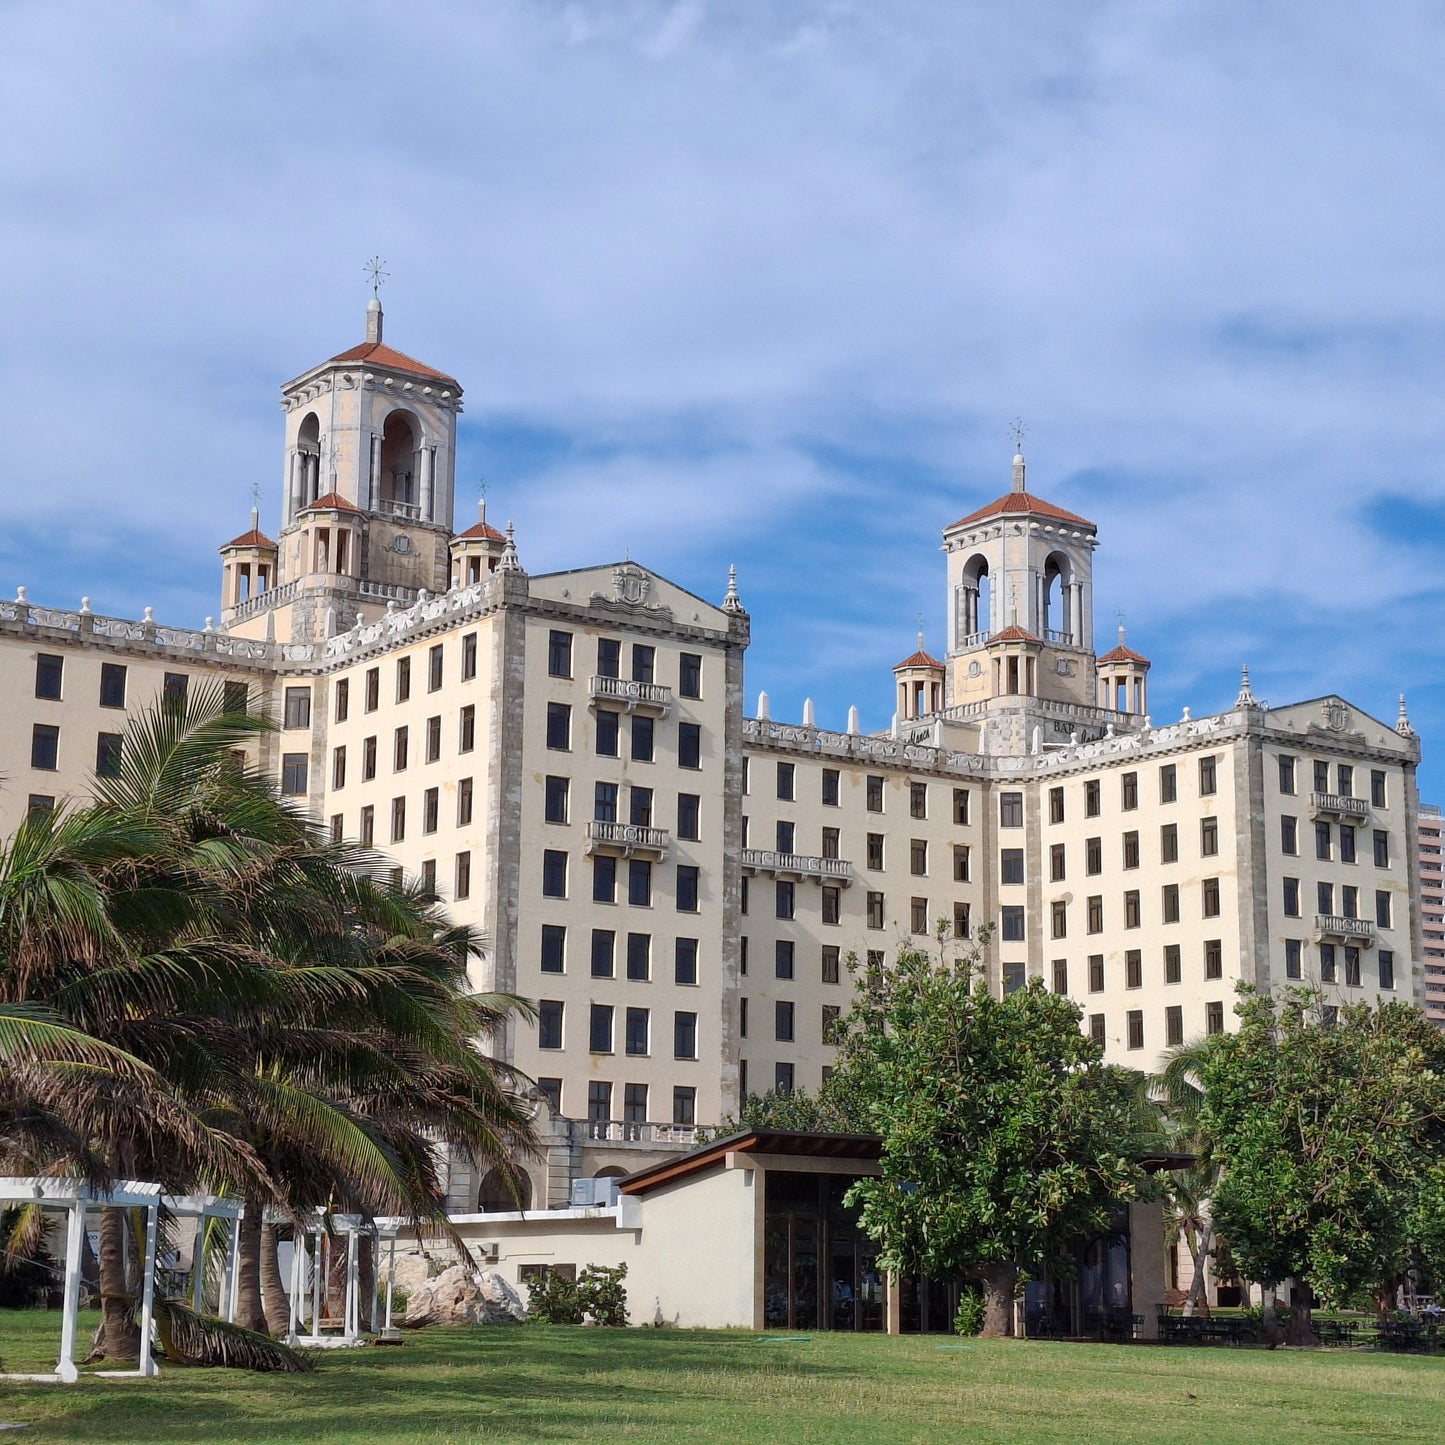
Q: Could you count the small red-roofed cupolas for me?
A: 6